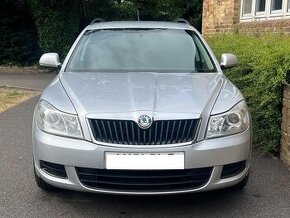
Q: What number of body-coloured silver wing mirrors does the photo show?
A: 2